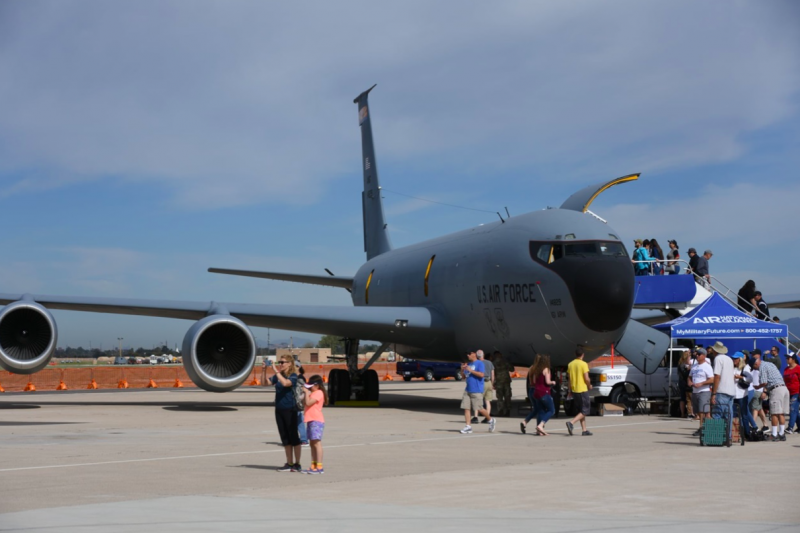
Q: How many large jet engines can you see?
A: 2